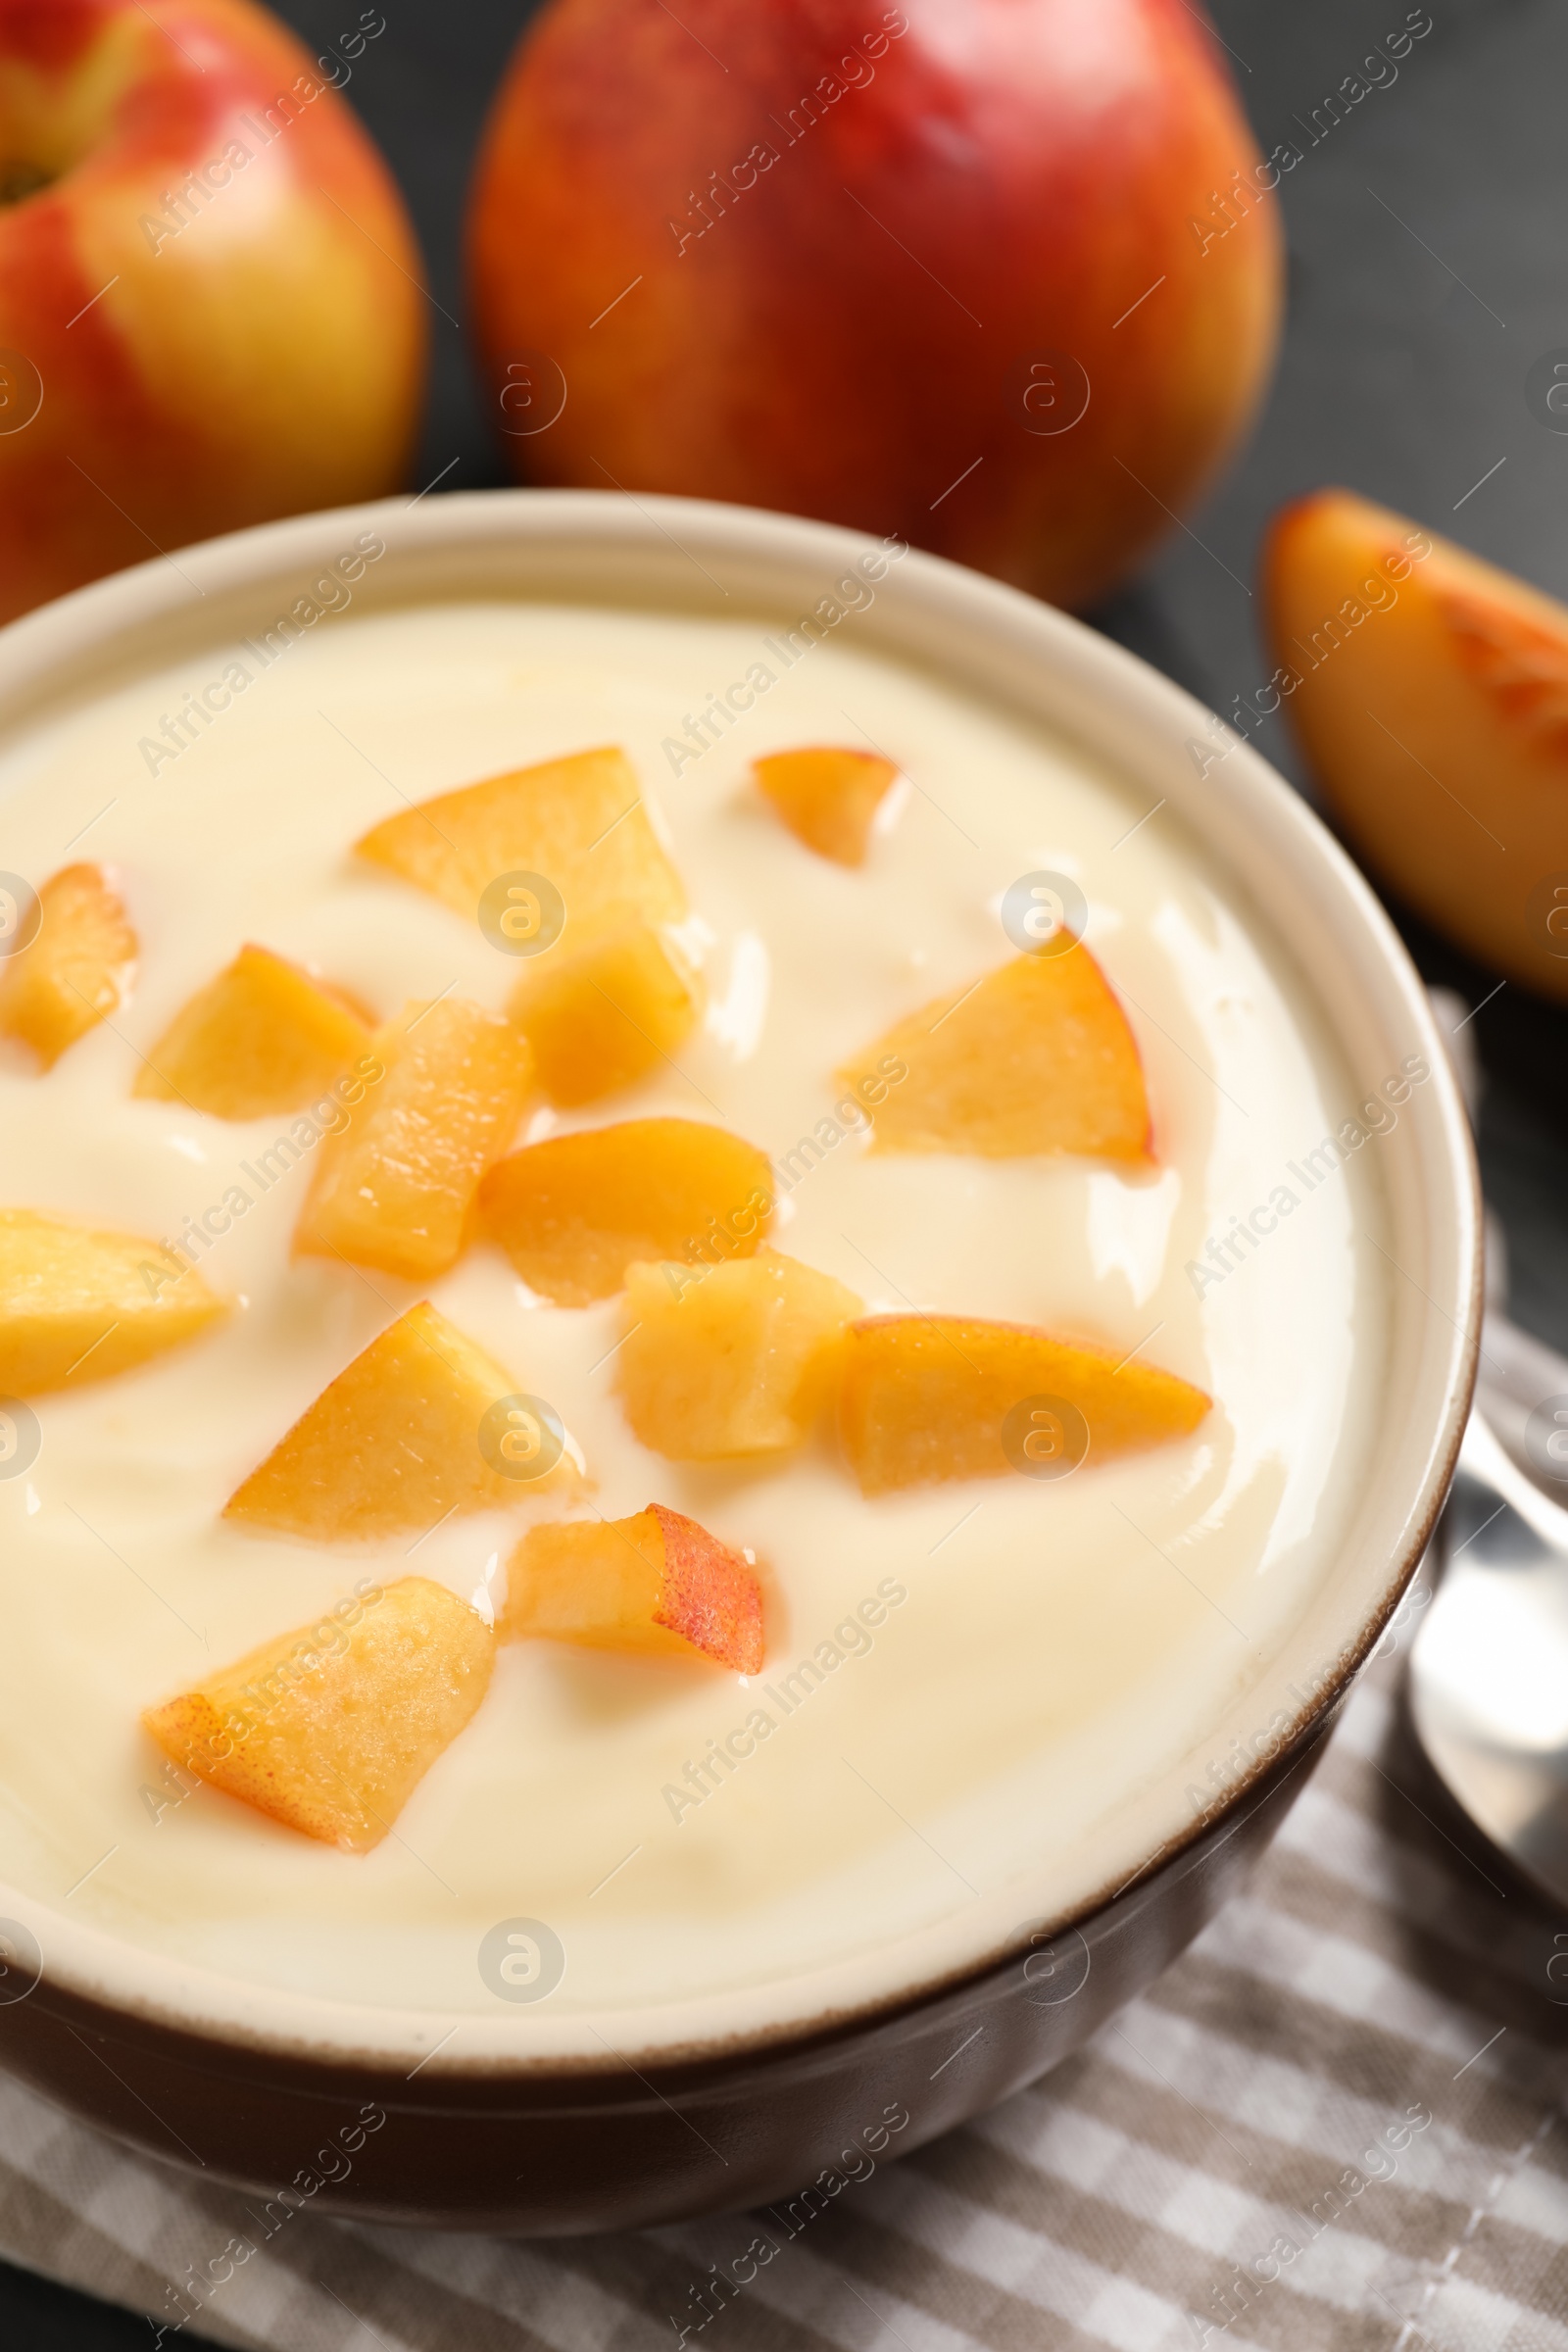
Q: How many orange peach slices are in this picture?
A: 15